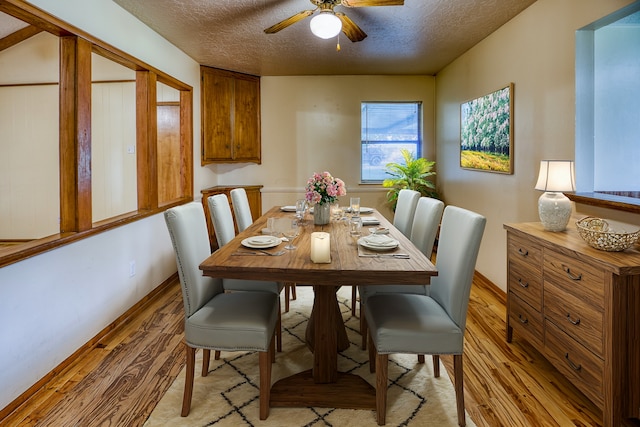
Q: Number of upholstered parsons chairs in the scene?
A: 6